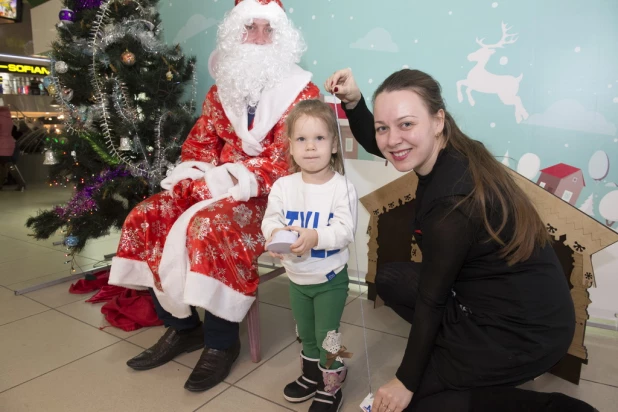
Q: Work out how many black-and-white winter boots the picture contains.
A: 2